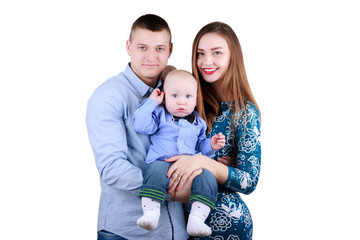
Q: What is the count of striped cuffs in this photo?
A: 2